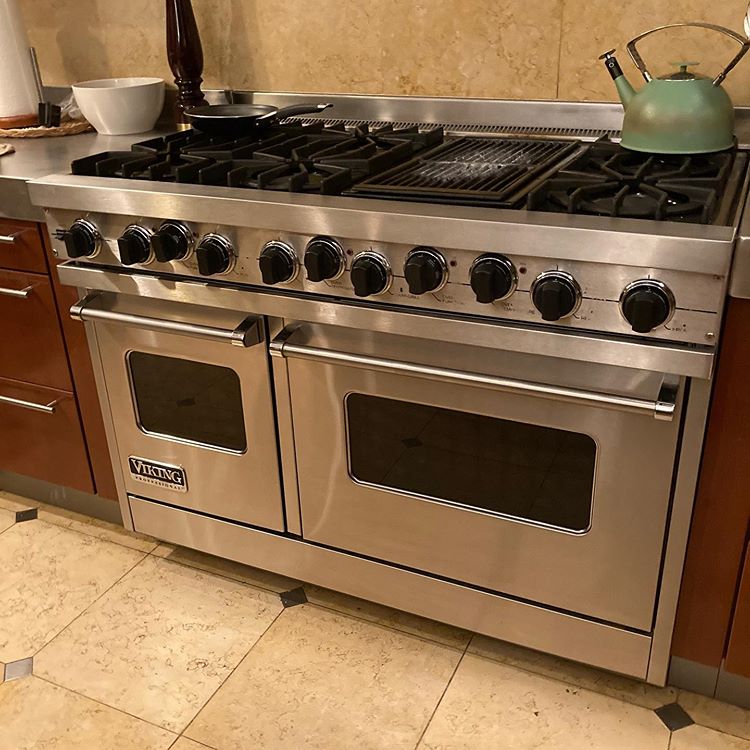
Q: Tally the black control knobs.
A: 11